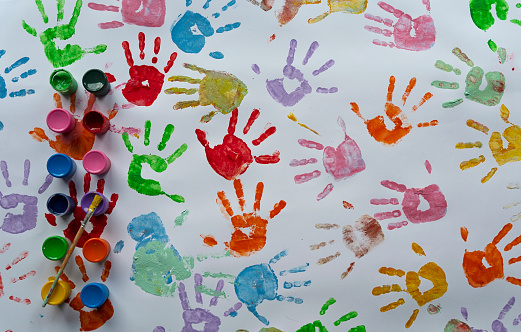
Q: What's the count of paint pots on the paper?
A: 12